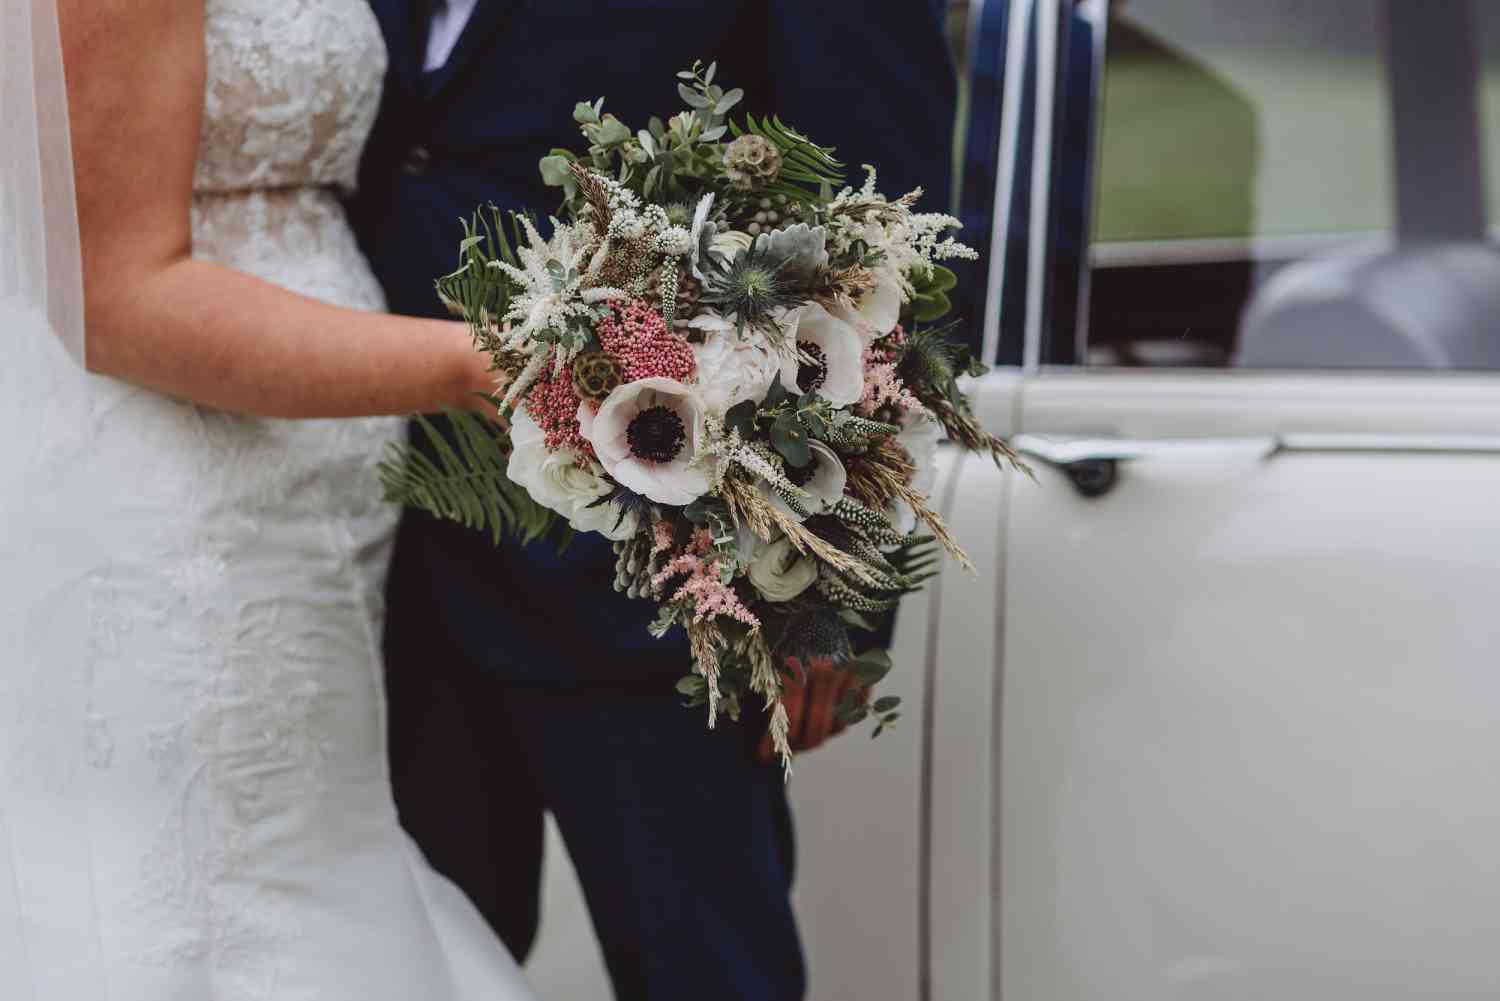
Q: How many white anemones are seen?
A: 3